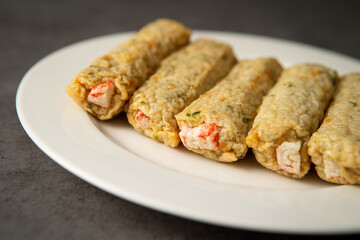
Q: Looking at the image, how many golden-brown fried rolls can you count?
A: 5